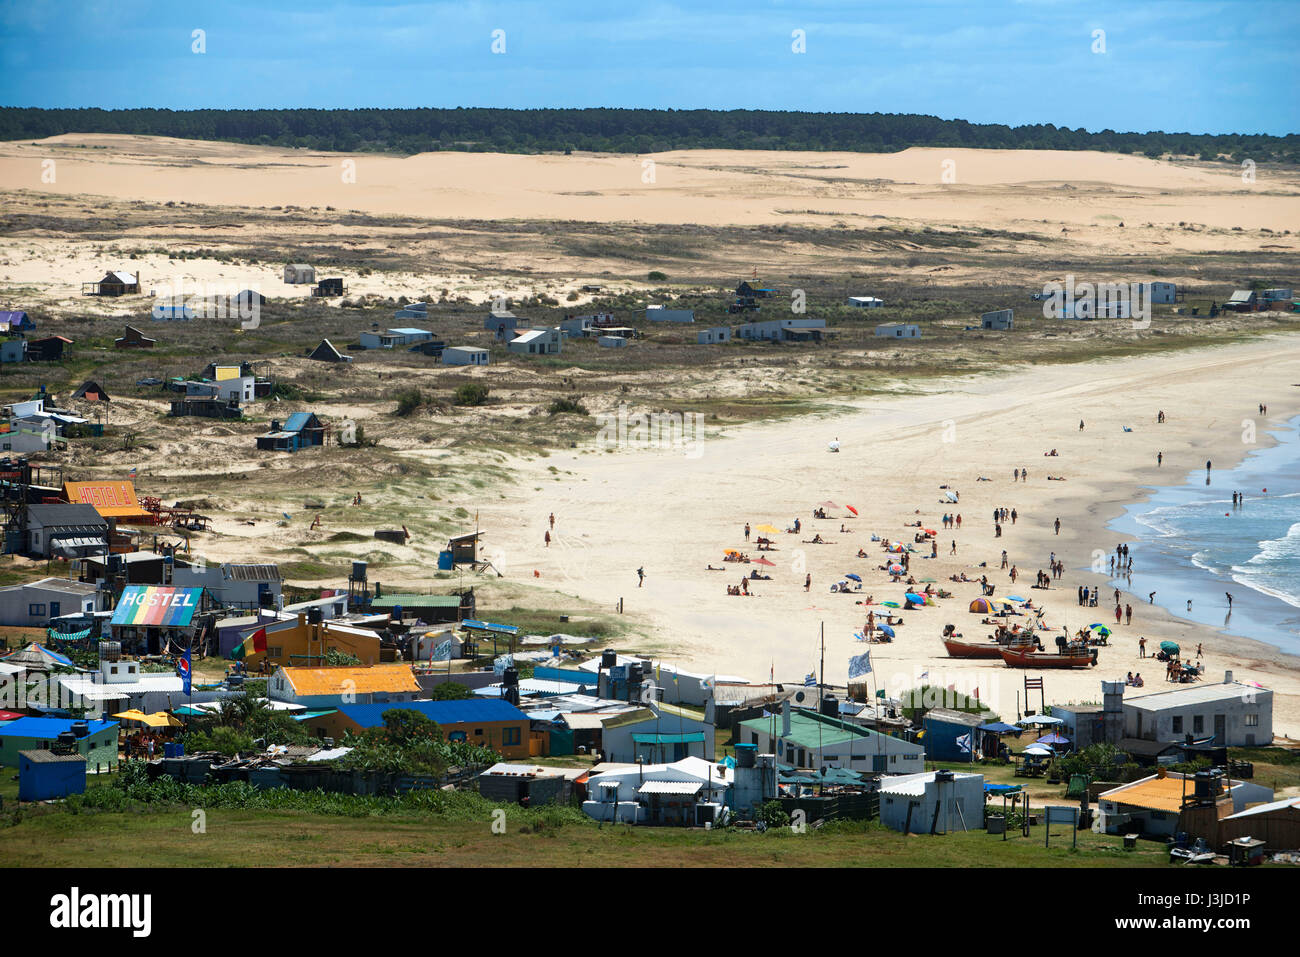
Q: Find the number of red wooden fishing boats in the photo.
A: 2